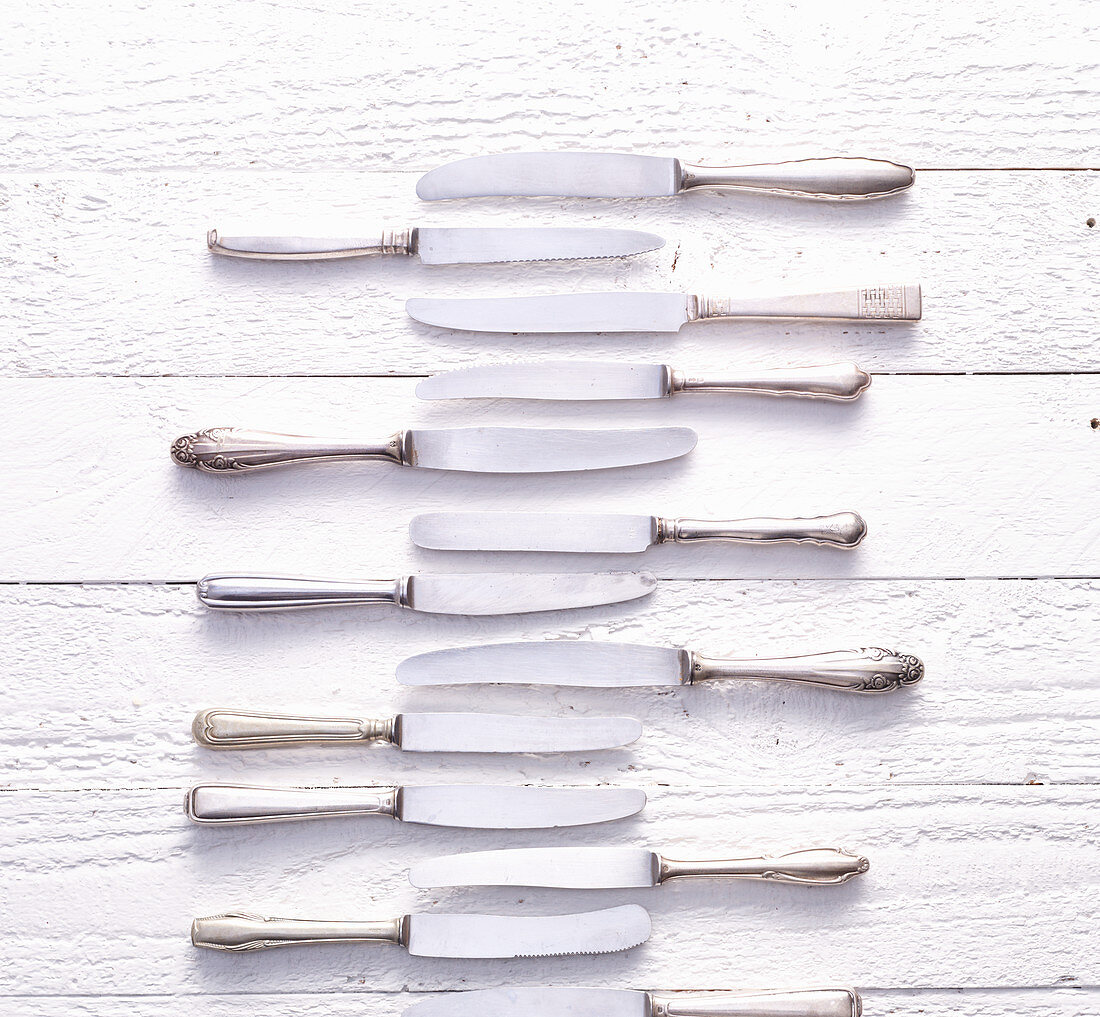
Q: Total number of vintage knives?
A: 13